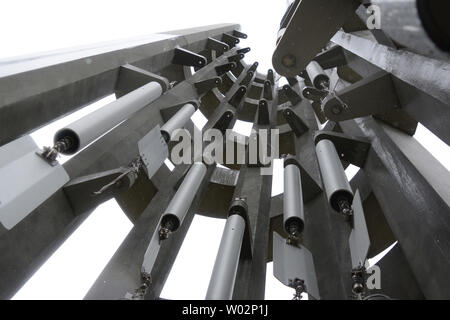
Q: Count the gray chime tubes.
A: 7